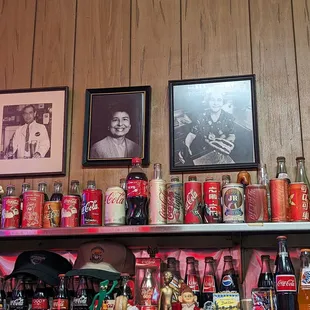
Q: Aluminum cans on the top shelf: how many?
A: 14